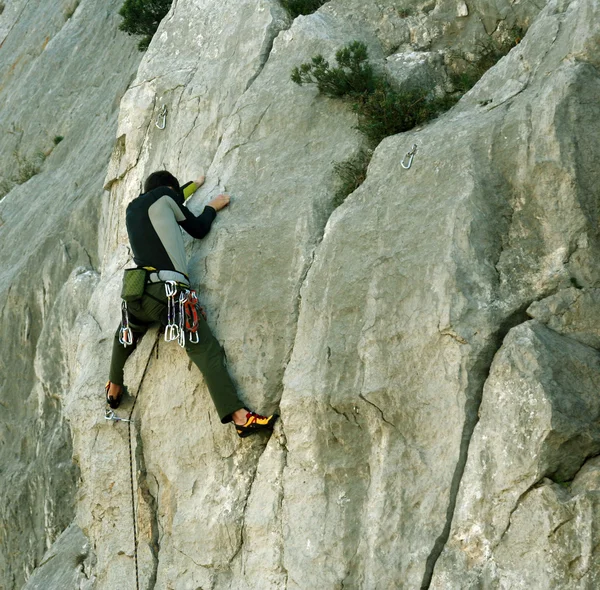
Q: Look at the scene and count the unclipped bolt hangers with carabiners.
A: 2